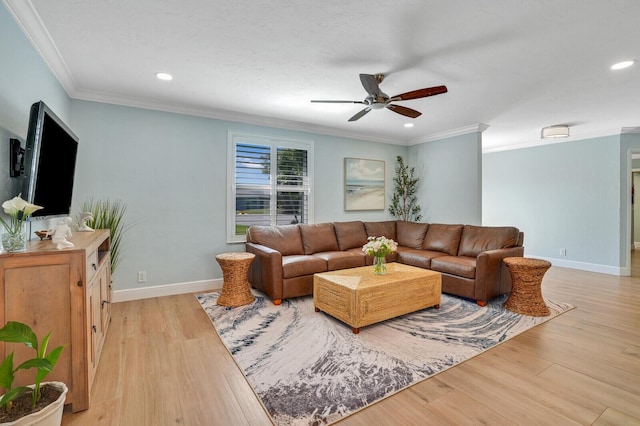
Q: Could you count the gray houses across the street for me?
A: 1